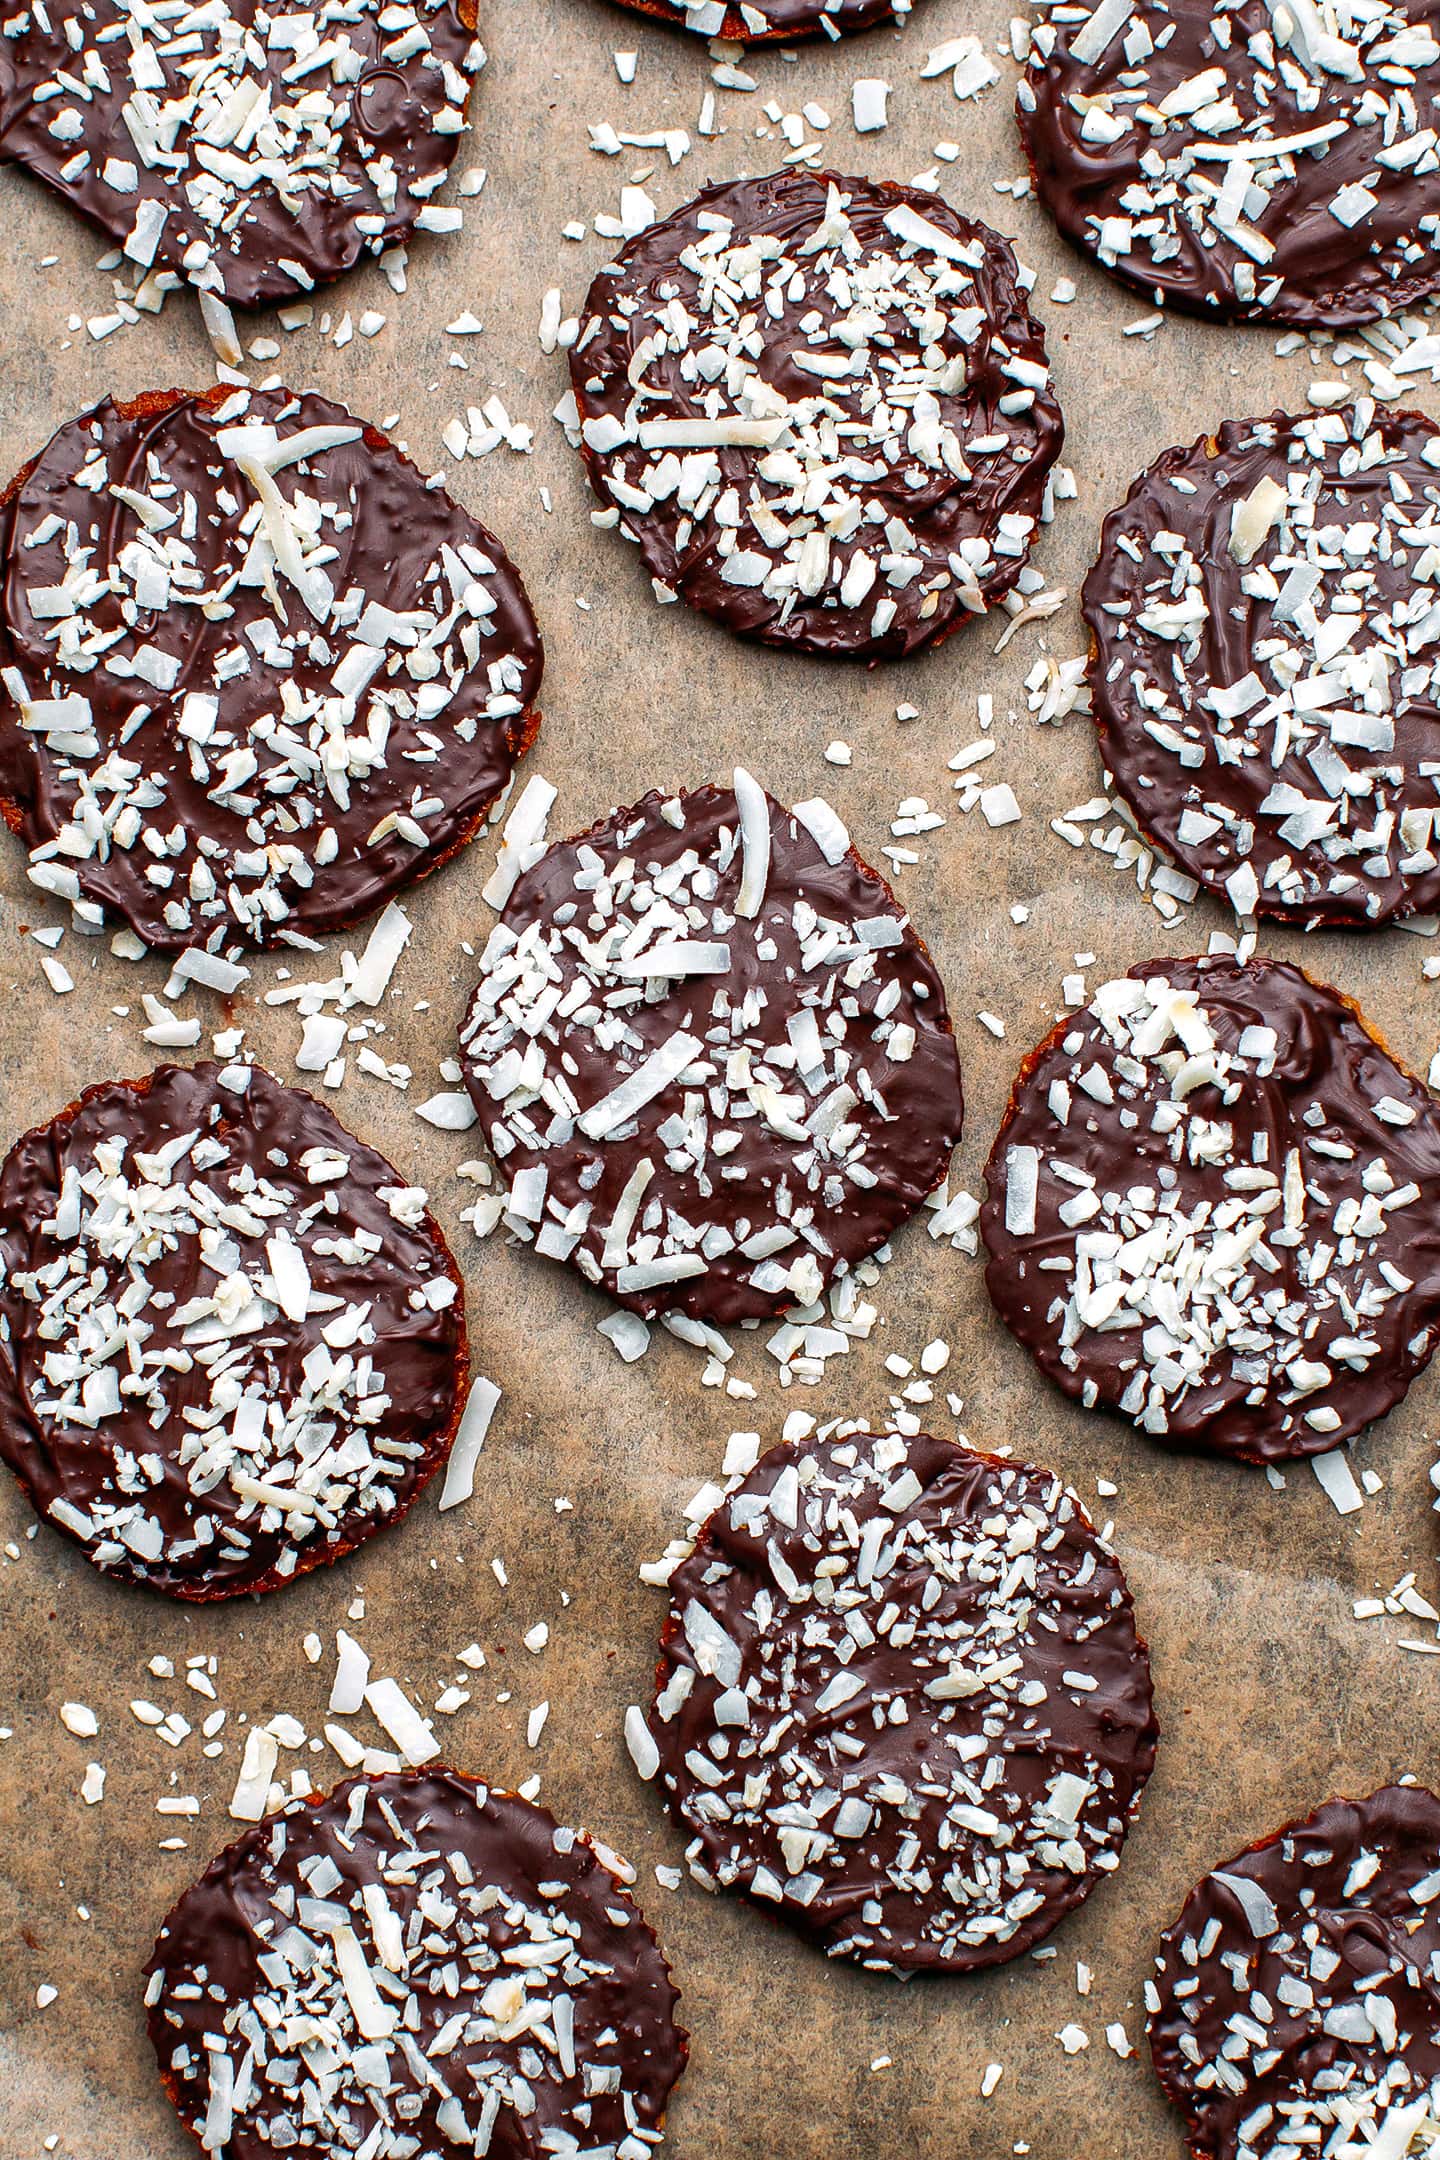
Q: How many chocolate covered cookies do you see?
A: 12